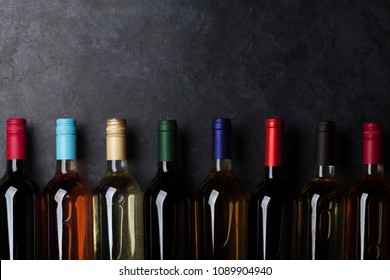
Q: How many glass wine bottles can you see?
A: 8